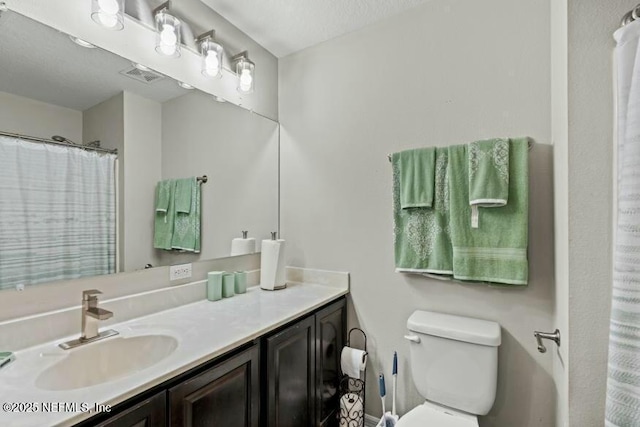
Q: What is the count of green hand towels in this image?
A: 2